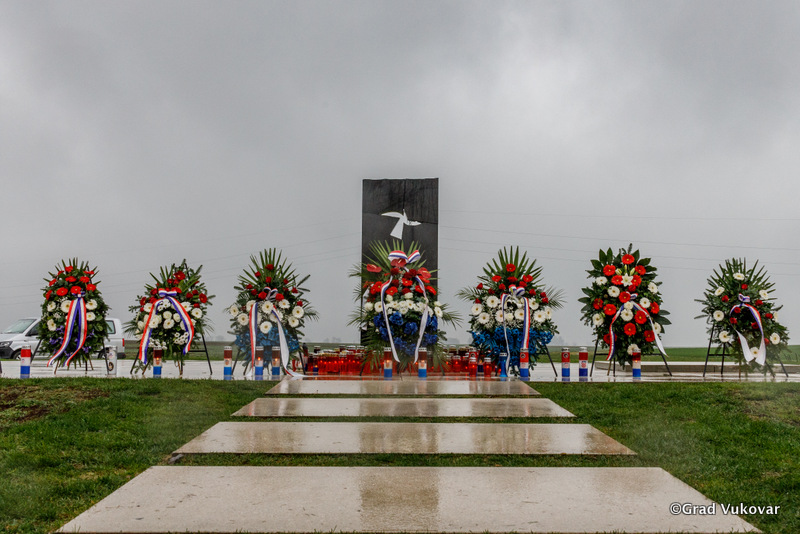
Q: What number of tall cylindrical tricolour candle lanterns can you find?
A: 11